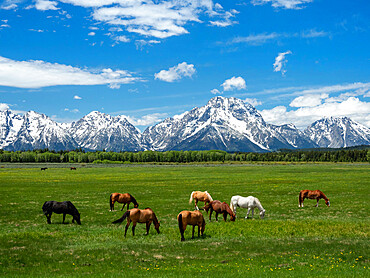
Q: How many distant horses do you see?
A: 2